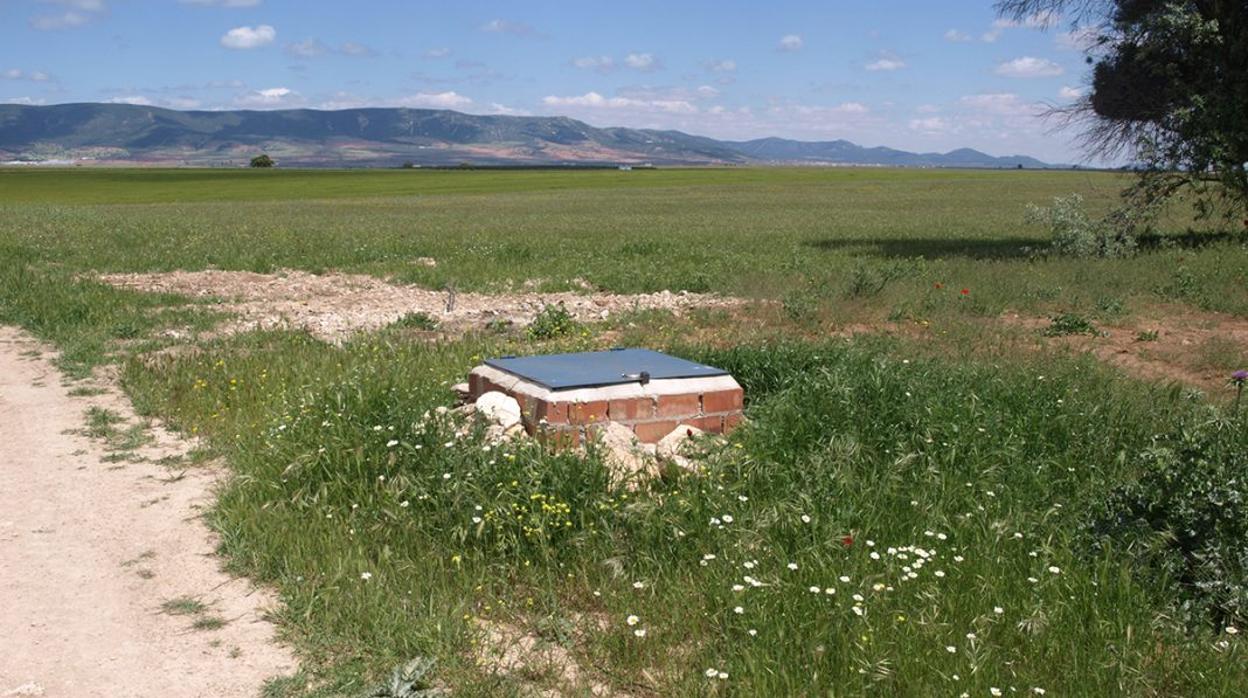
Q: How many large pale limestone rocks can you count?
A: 3